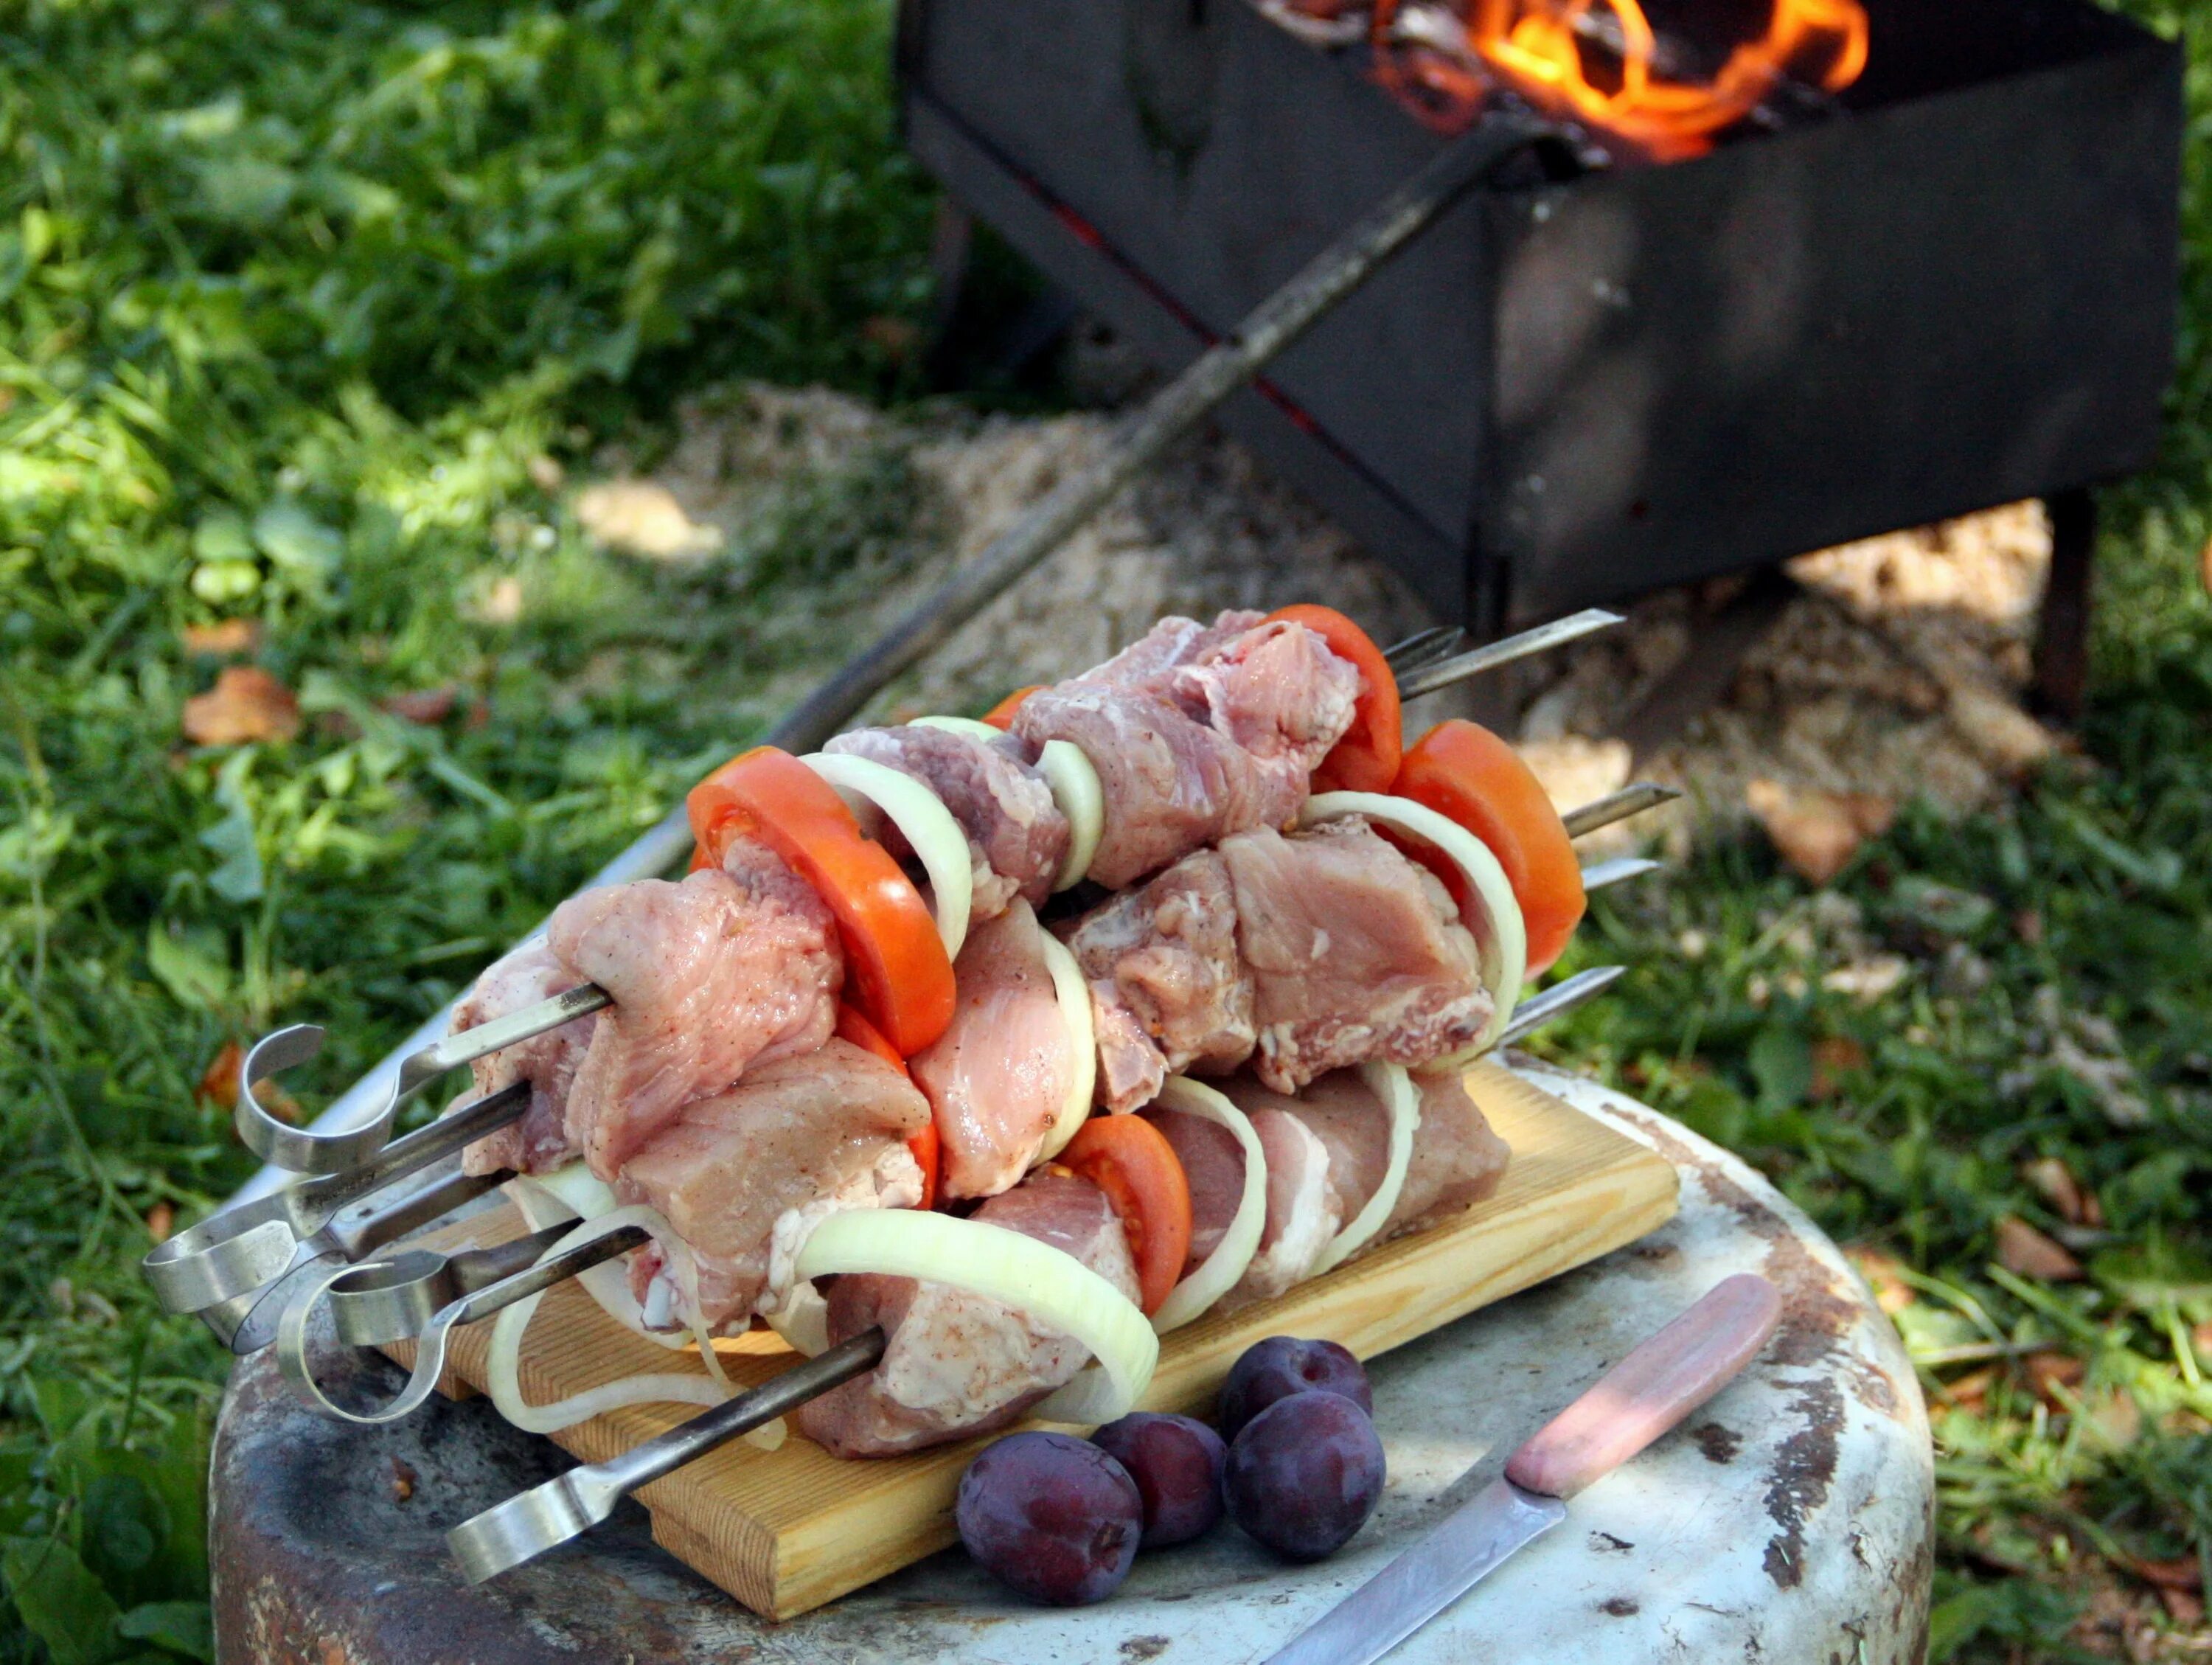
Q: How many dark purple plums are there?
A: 4